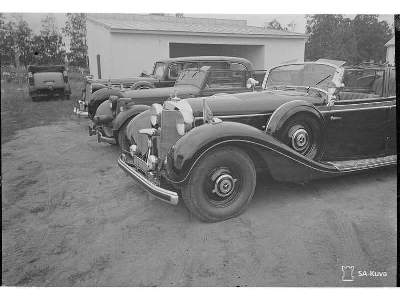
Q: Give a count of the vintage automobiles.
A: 4